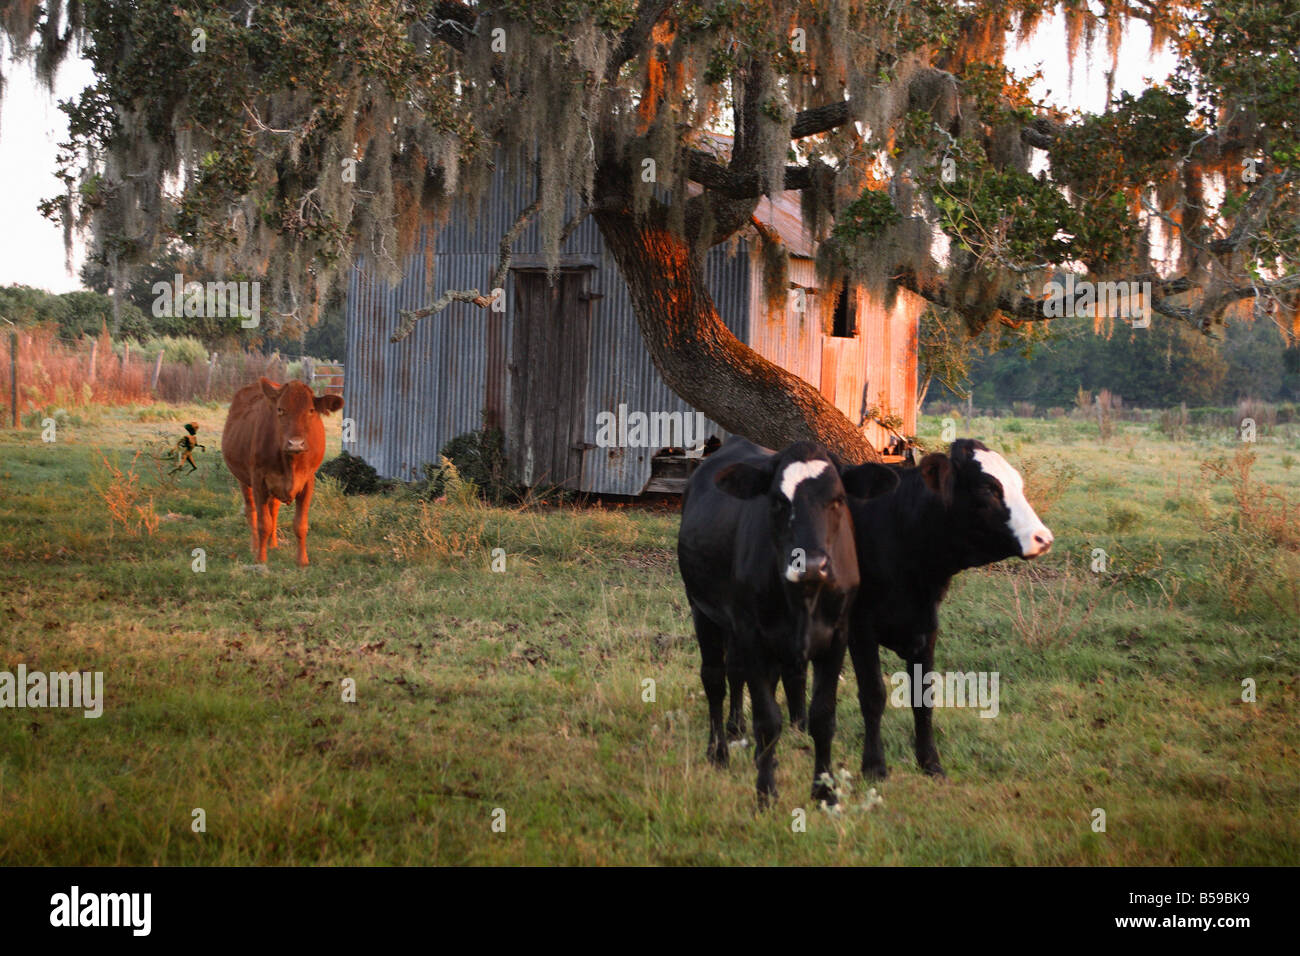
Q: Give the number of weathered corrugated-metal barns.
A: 1